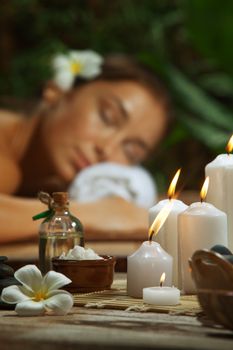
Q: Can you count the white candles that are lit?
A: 5